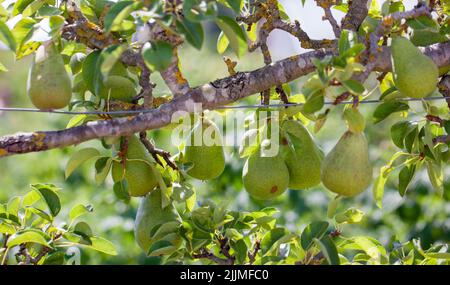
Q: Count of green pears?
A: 9